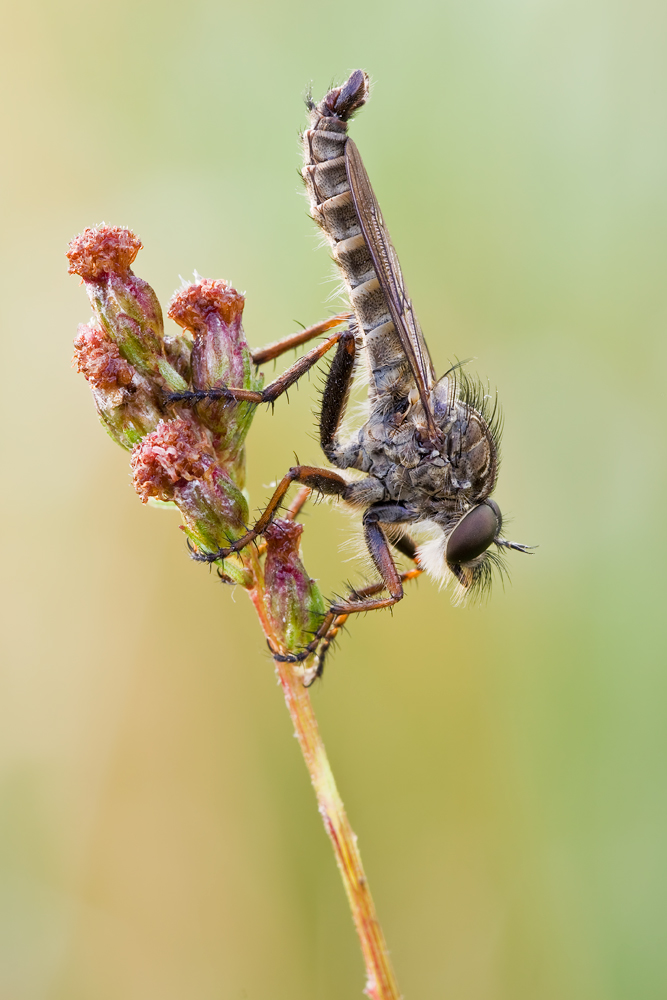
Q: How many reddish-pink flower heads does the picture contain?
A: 5